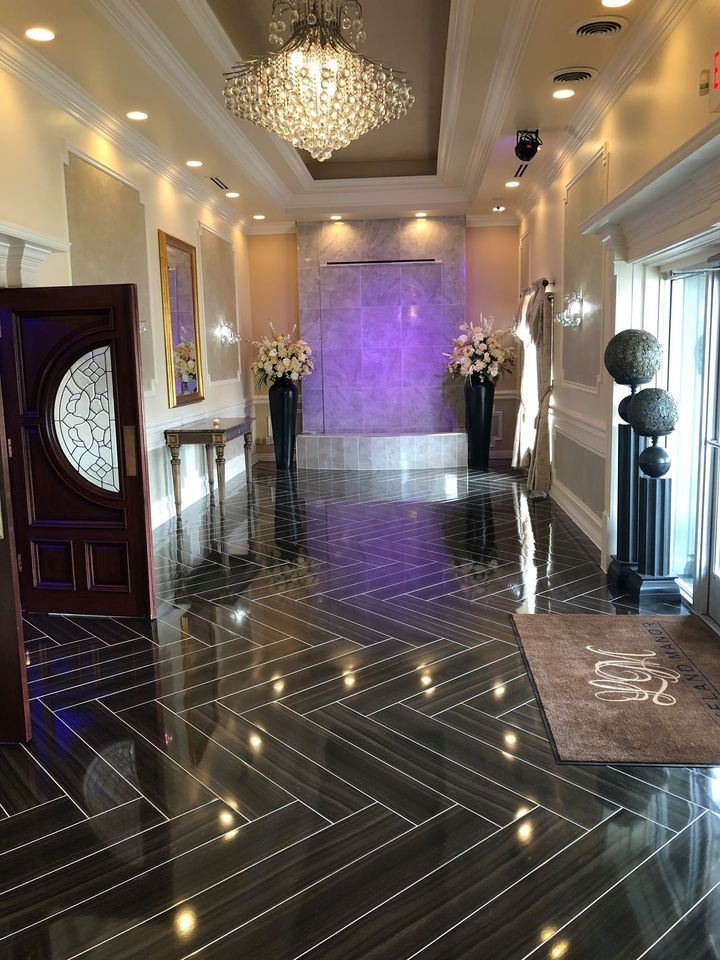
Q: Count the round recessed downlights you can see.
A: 11